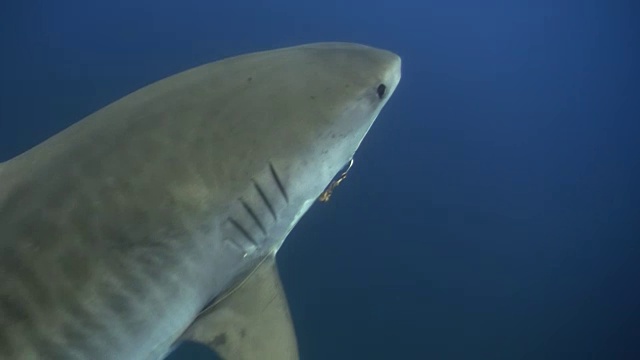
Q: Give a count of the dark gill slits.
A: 4